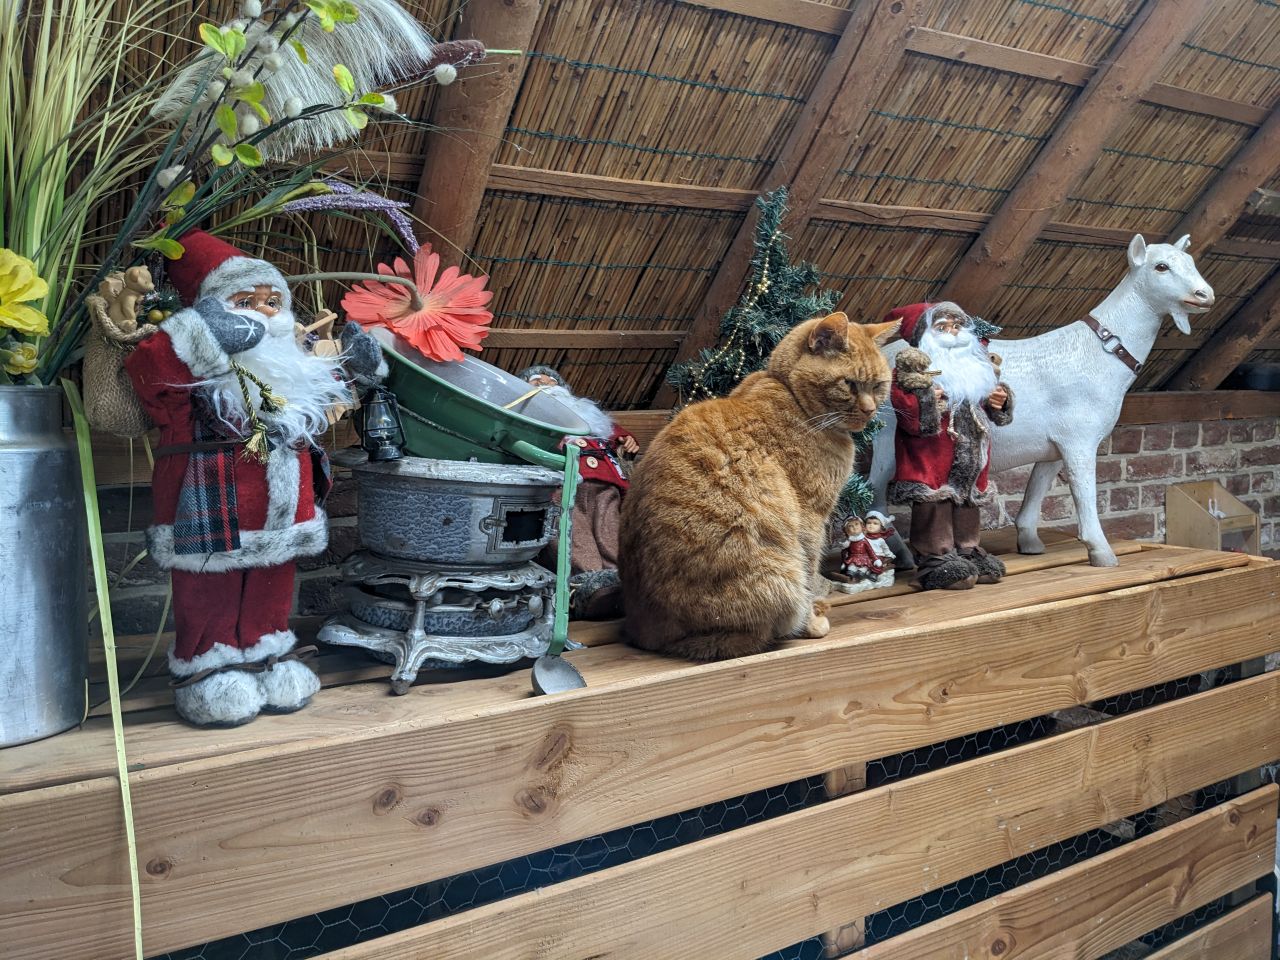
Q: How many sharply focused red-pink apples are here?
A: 0